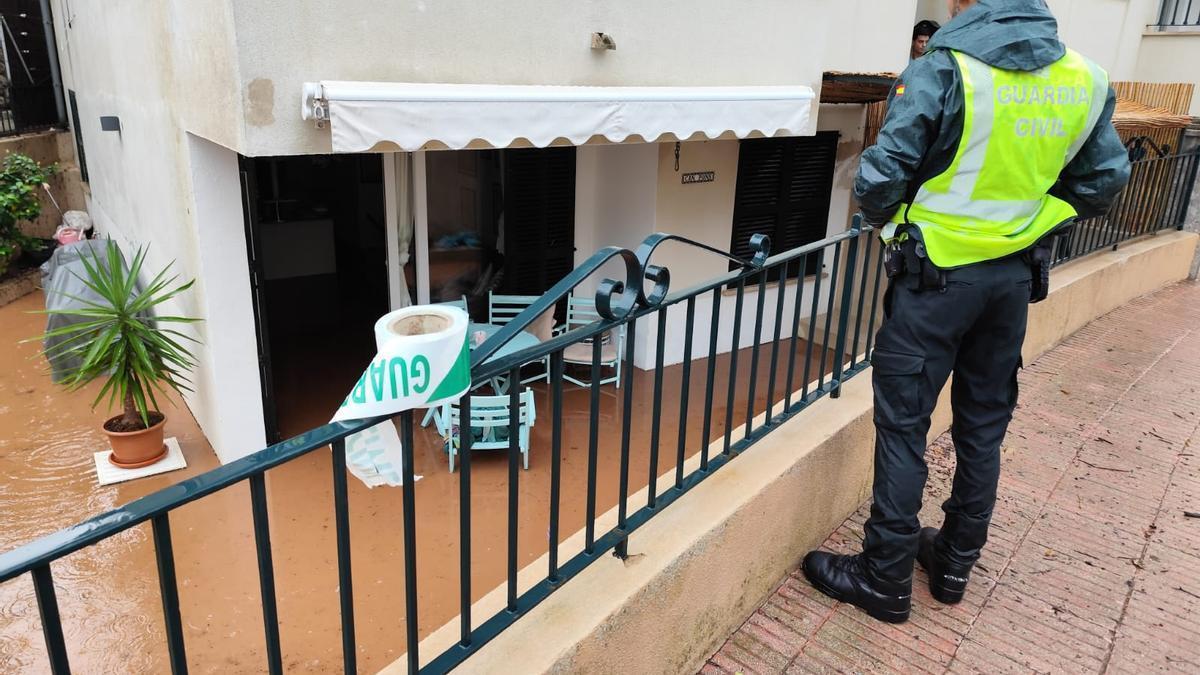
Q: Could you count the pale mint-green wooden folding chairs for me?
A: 4